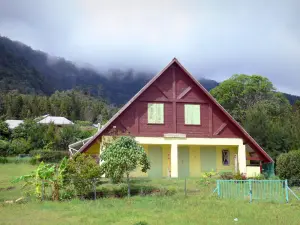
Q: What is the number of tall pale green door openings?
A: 3